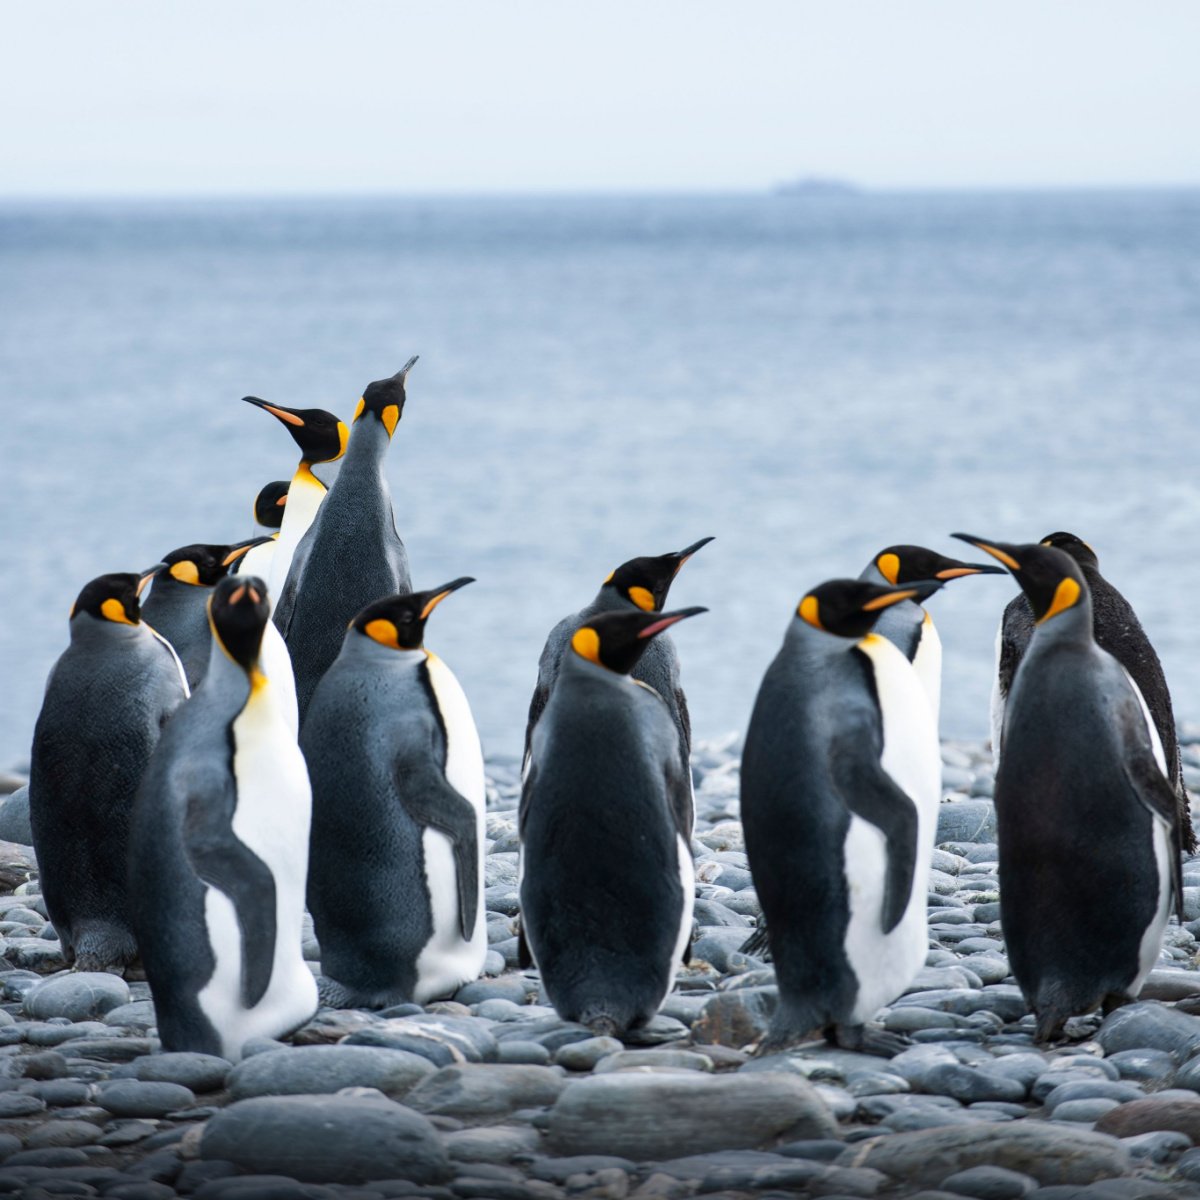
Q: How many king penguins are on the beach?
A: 13